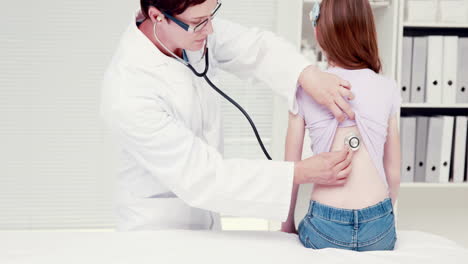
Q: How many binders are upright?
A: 10